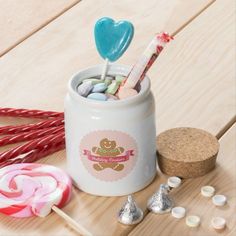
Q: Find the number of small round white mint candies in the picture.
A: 6